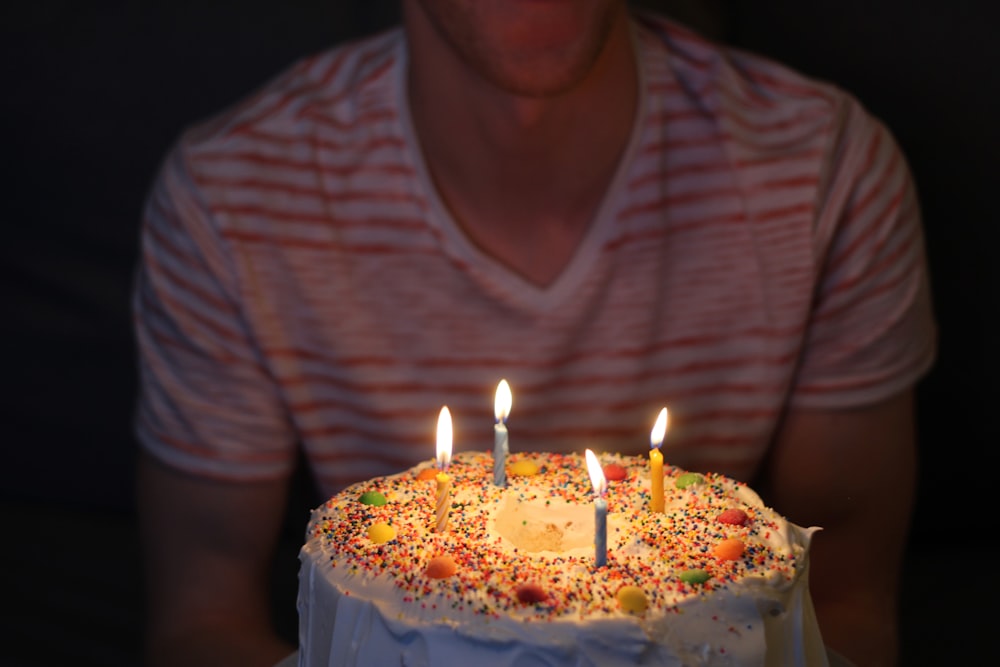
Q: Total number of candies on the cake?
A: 12